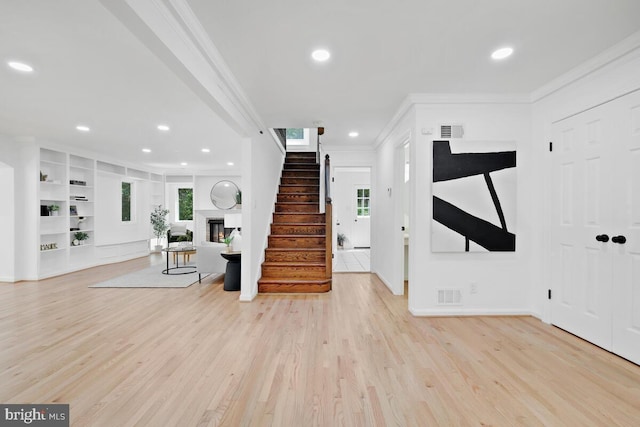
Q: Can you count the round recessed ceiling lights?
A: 10